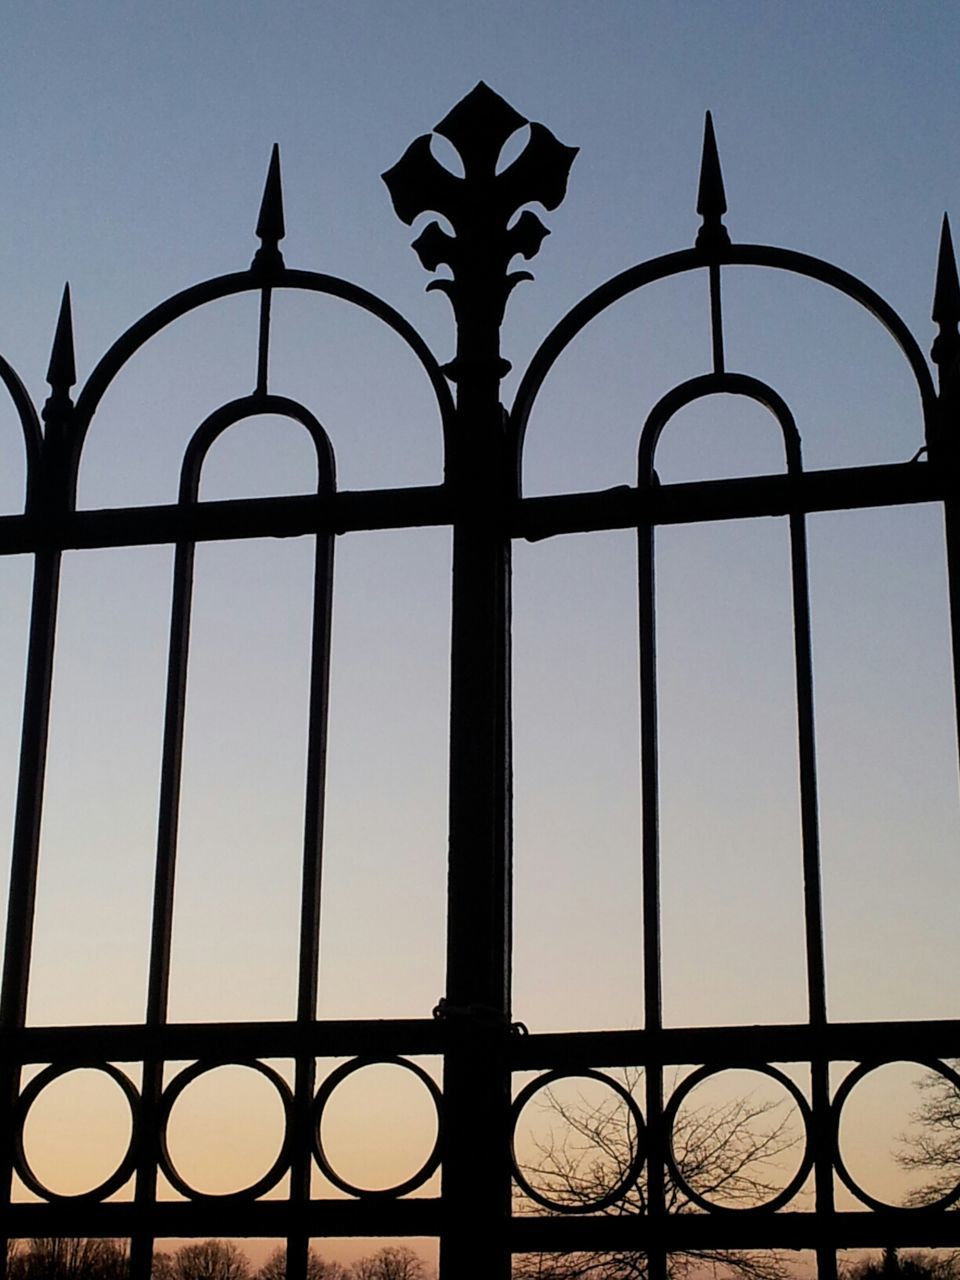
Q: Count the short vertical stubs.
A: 2